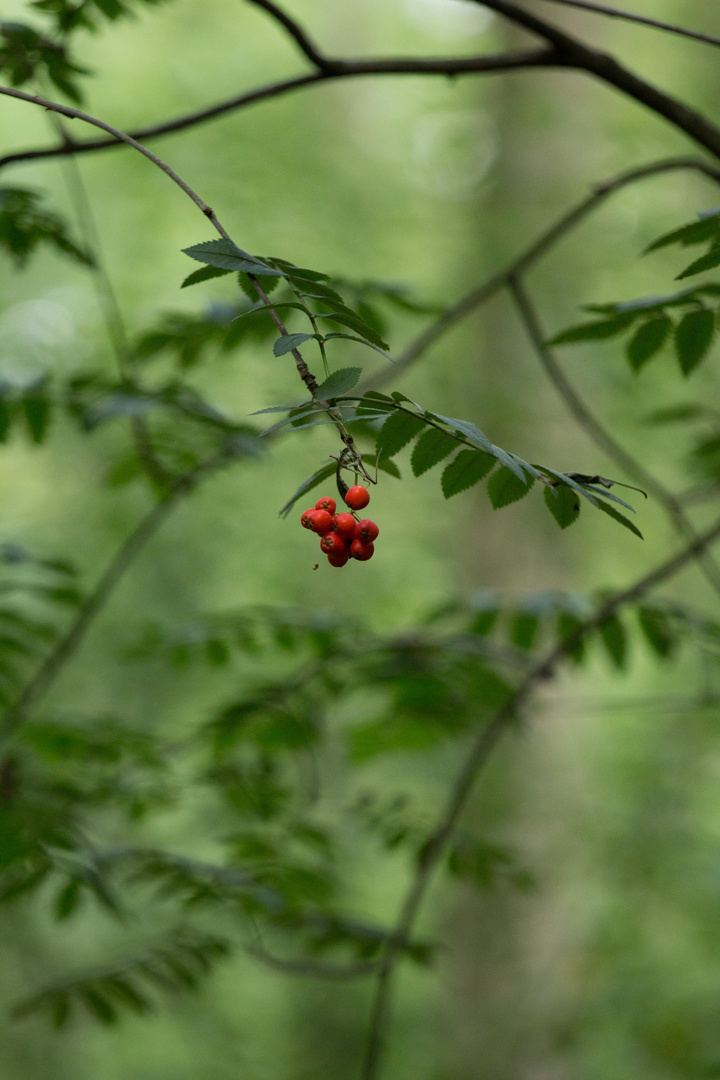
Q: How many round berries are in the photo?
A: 9